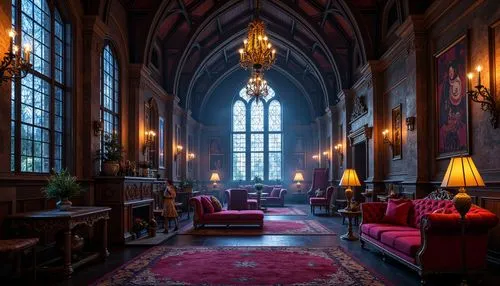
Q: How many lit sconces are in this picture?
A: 9